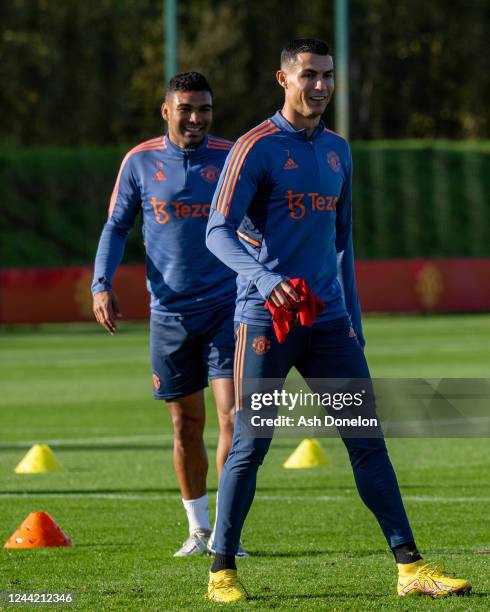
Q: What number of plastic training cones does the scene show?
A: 3